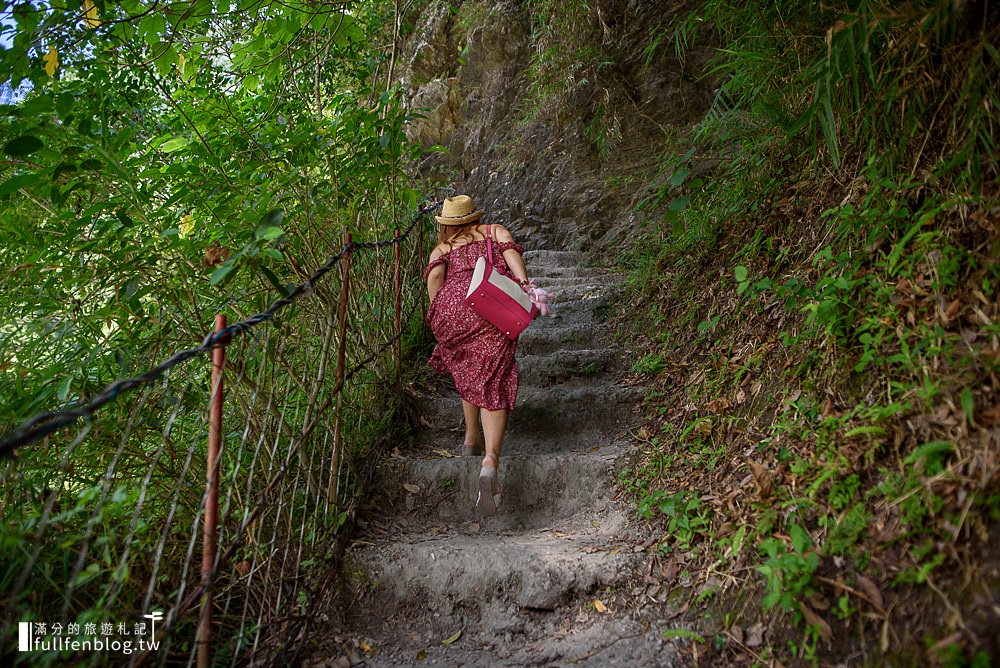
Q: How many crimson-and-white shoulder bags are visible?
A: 1